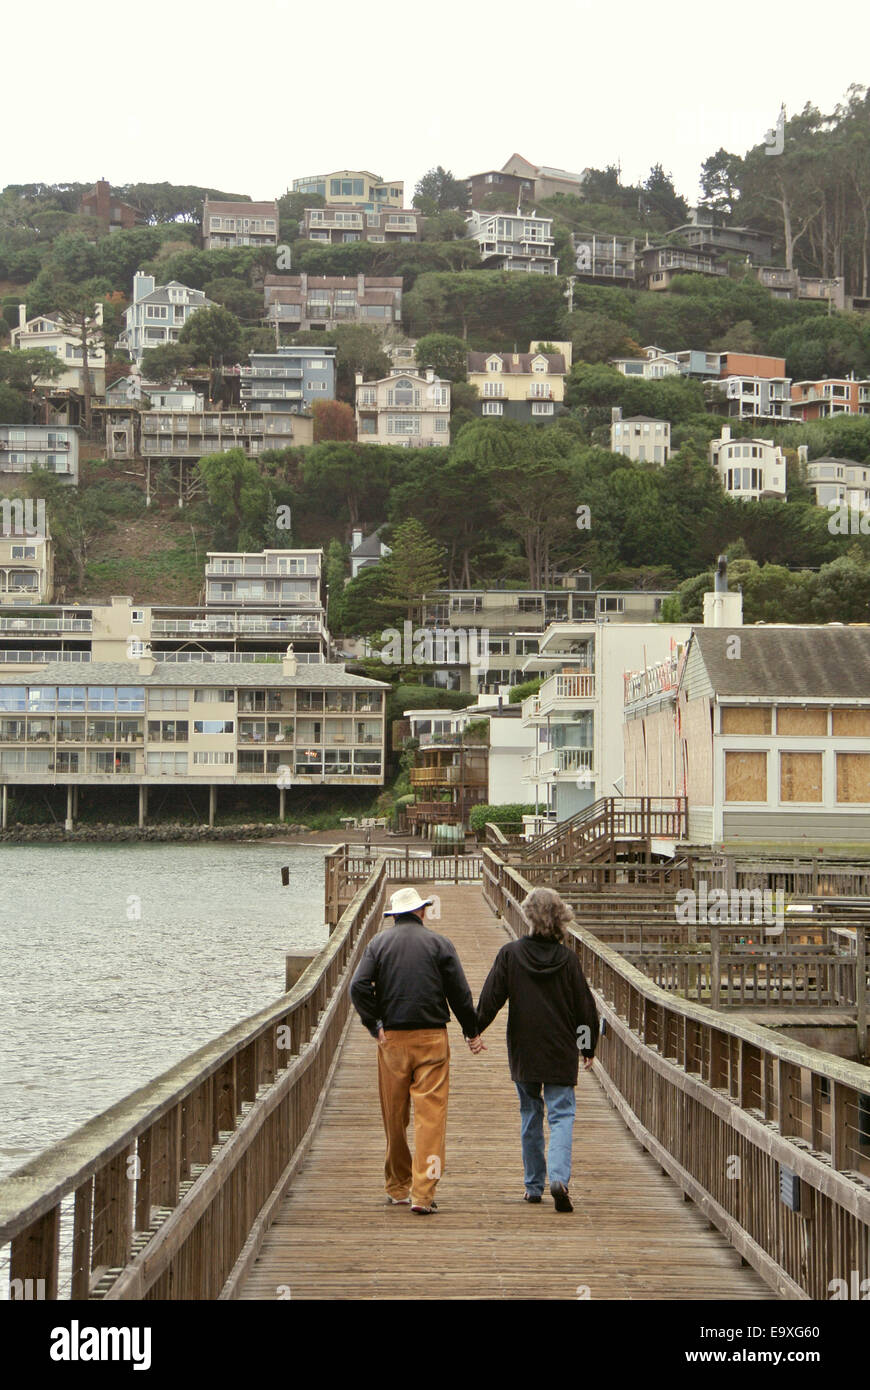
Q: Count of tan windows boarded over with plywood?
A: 6